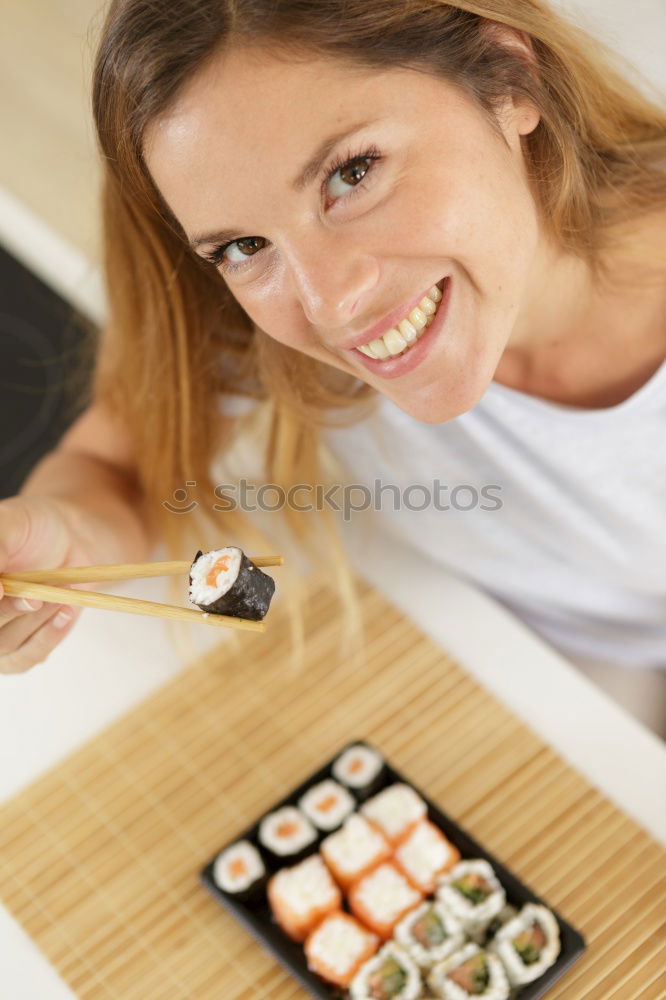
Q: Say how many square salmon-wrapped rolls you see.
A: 6